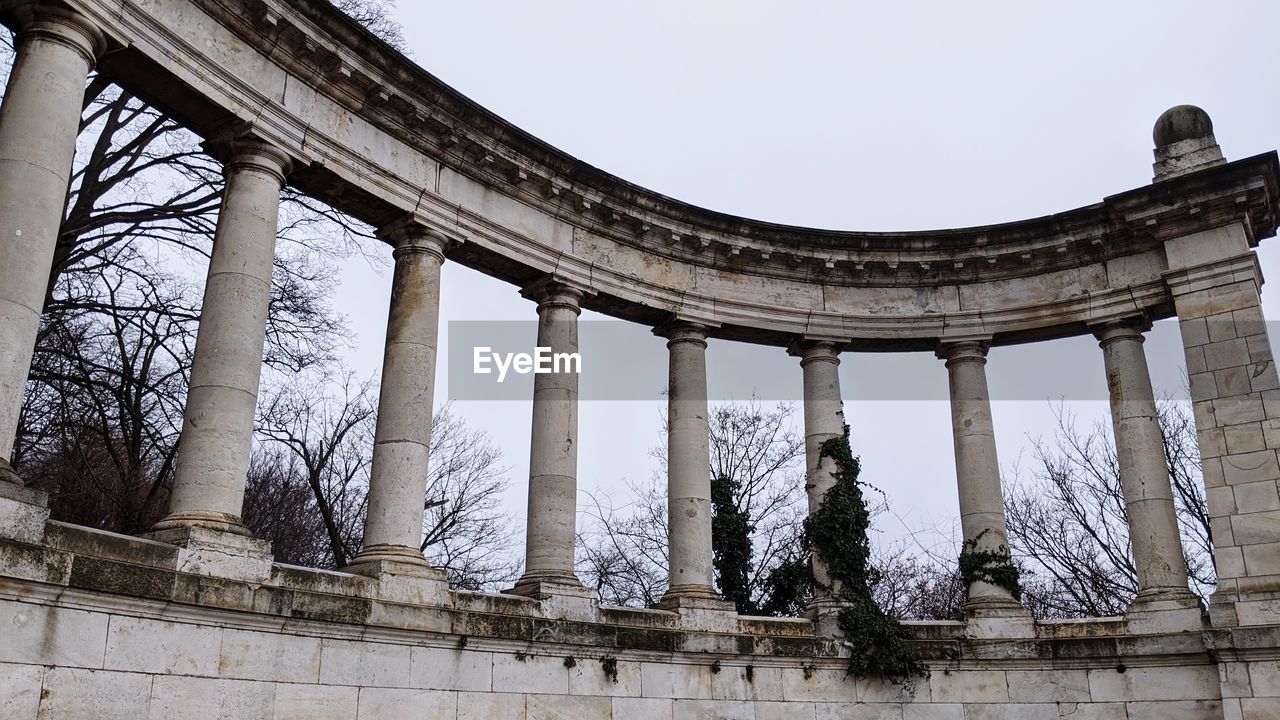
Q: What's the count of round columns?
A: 8